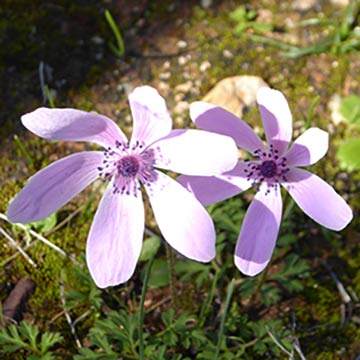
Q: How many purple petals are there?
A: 12